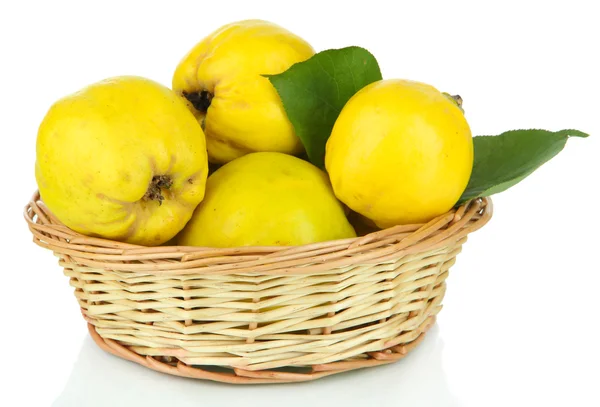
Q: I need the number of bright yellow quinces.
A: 4